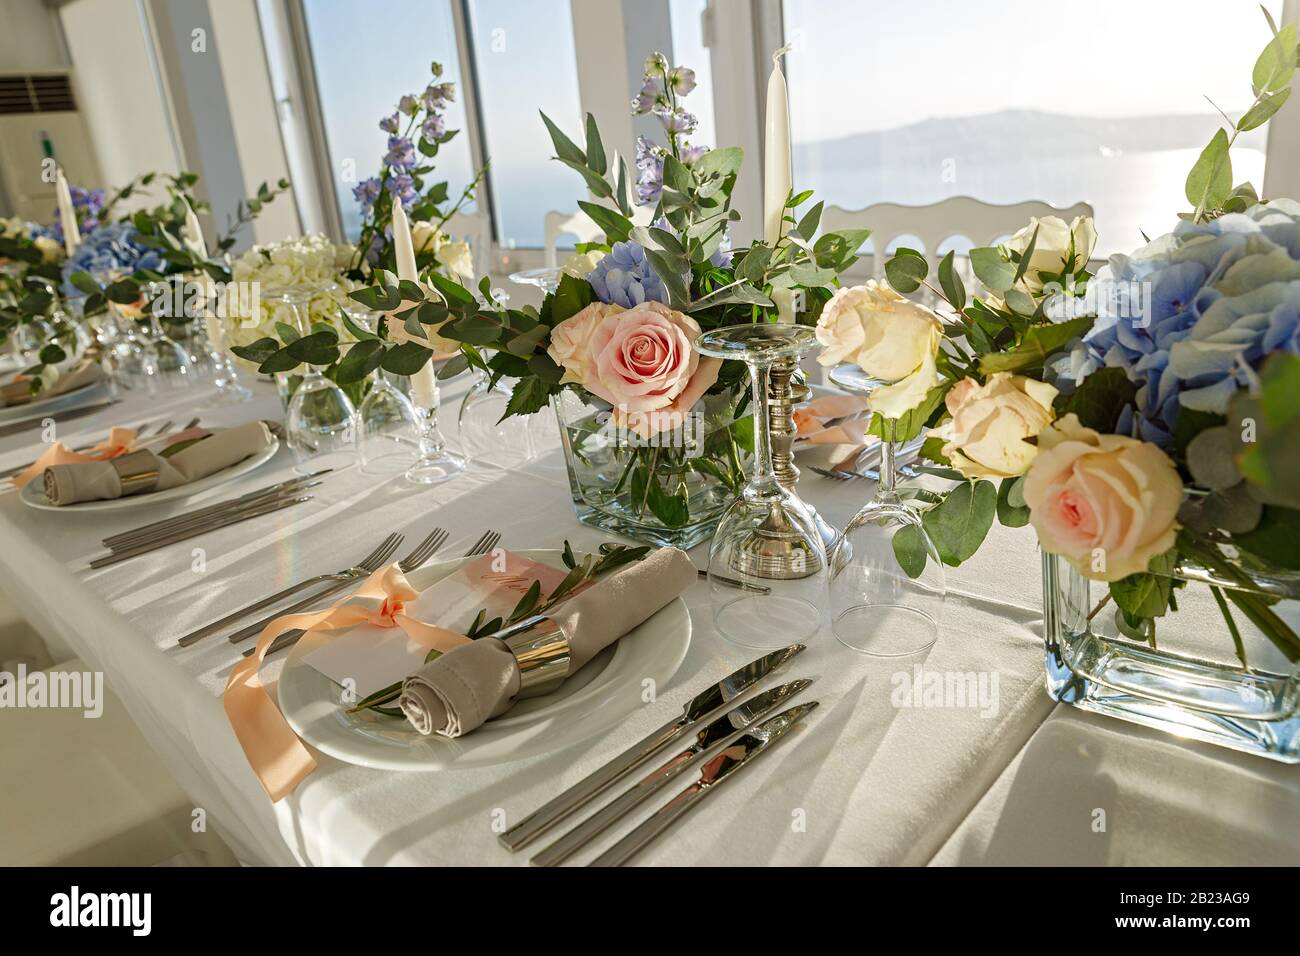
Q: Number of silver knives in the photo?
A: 6